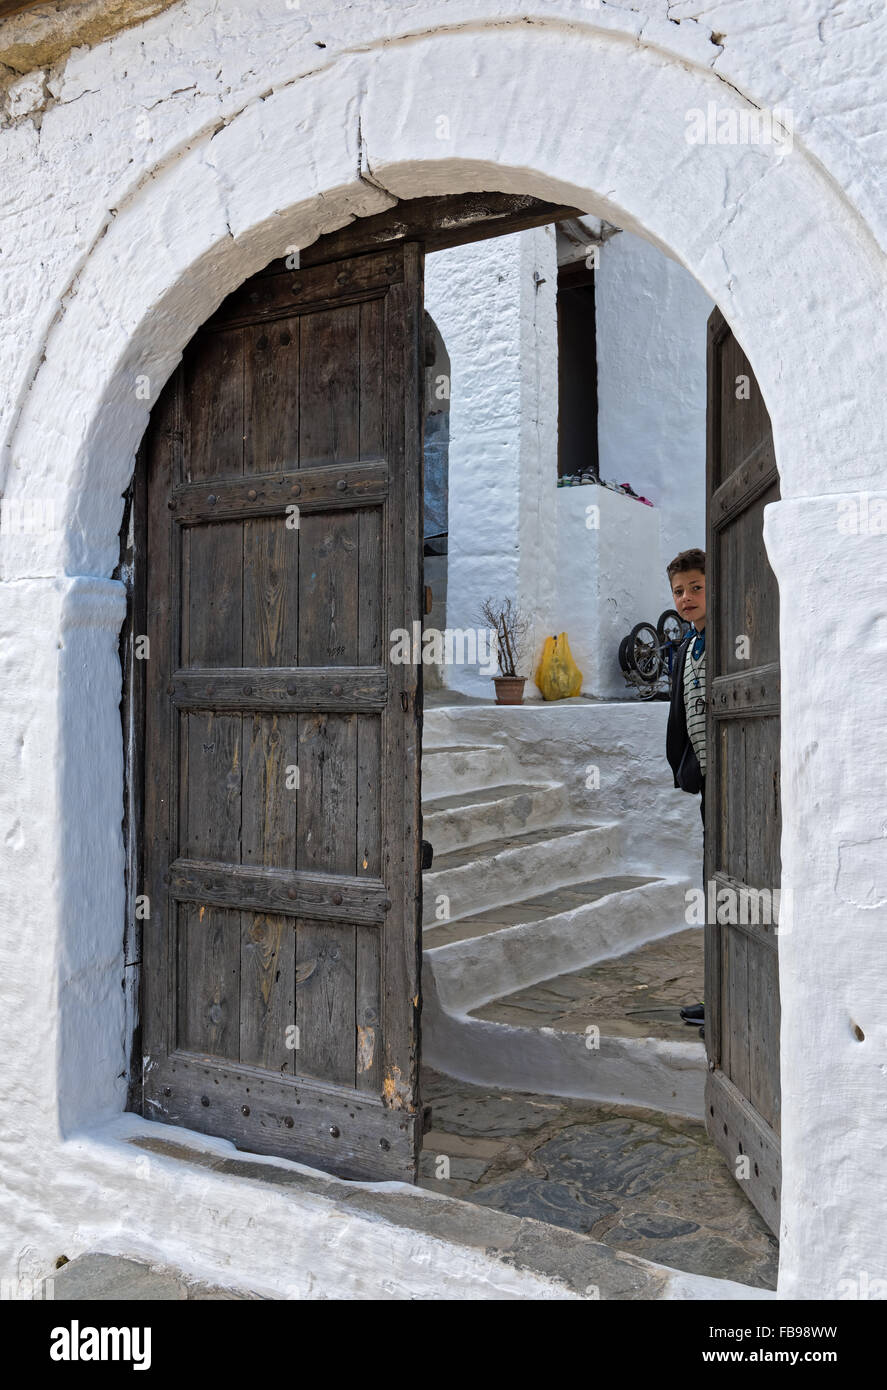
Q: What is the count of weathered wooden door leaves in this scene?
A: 2